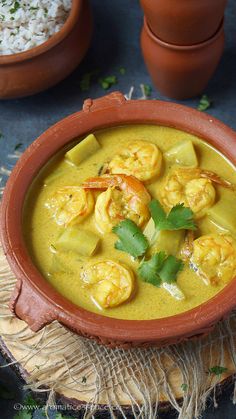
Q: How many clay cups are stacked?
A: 2